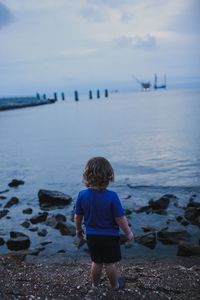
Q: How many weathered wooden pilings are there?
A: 8